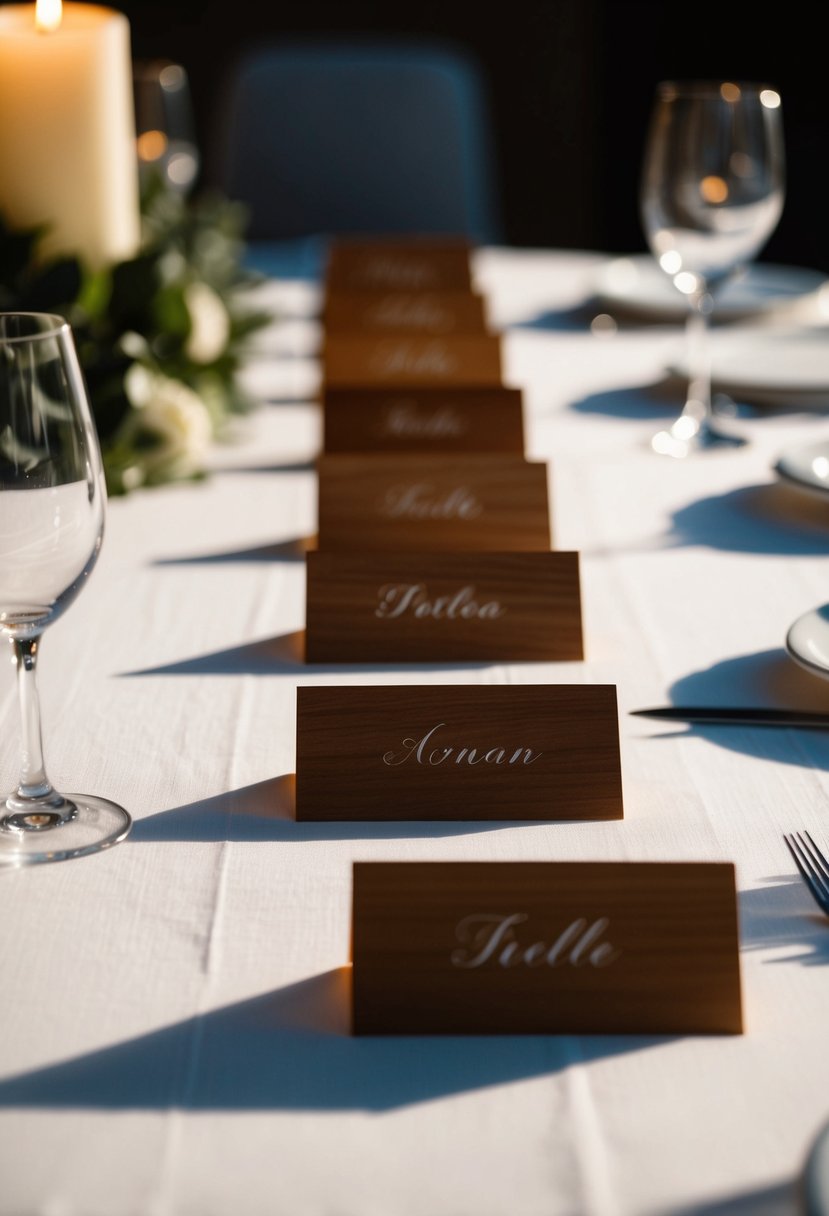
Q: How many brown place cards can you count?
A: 8